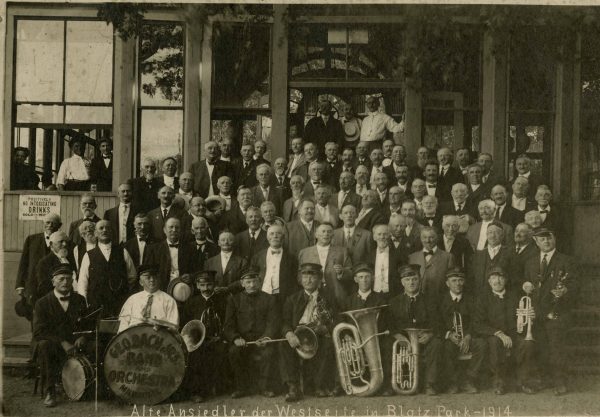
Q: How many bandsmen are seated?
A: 9